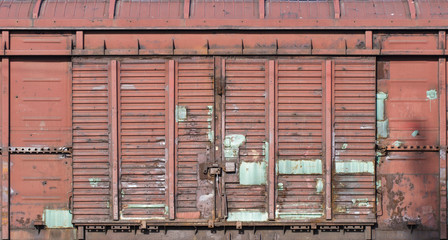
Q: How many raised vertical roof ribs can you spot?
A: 6